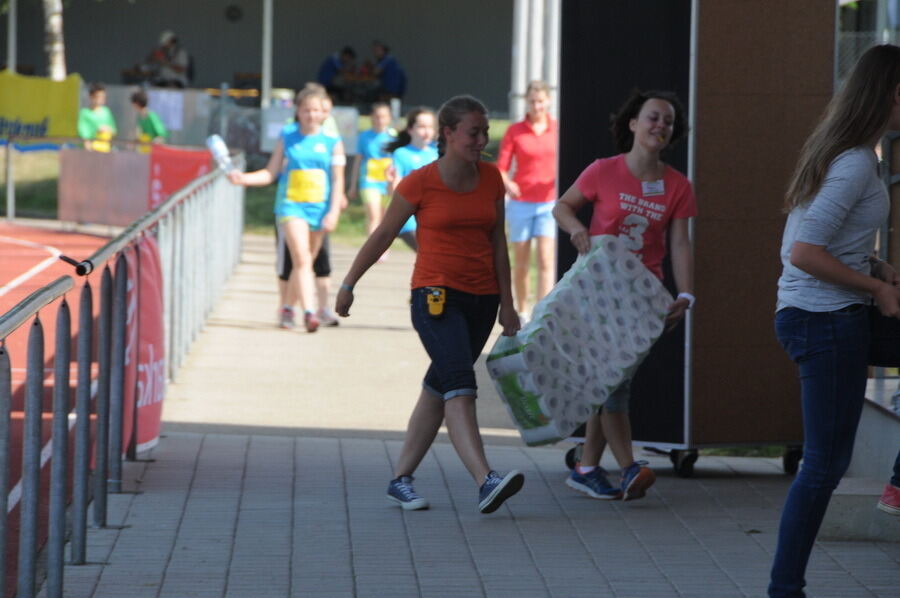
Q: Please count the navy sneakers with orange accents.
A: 2